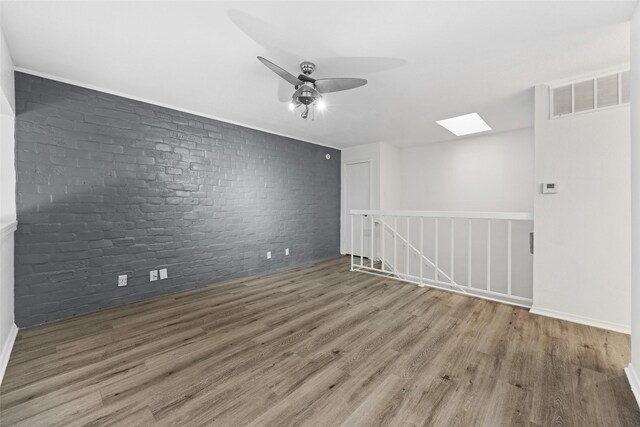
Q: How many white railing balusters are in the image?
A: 12